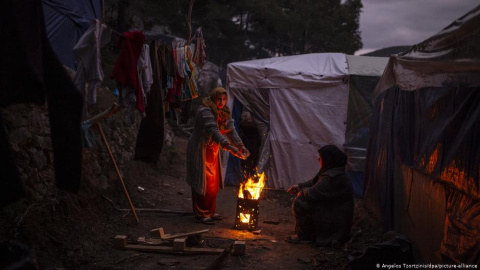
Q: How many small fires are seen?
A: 1